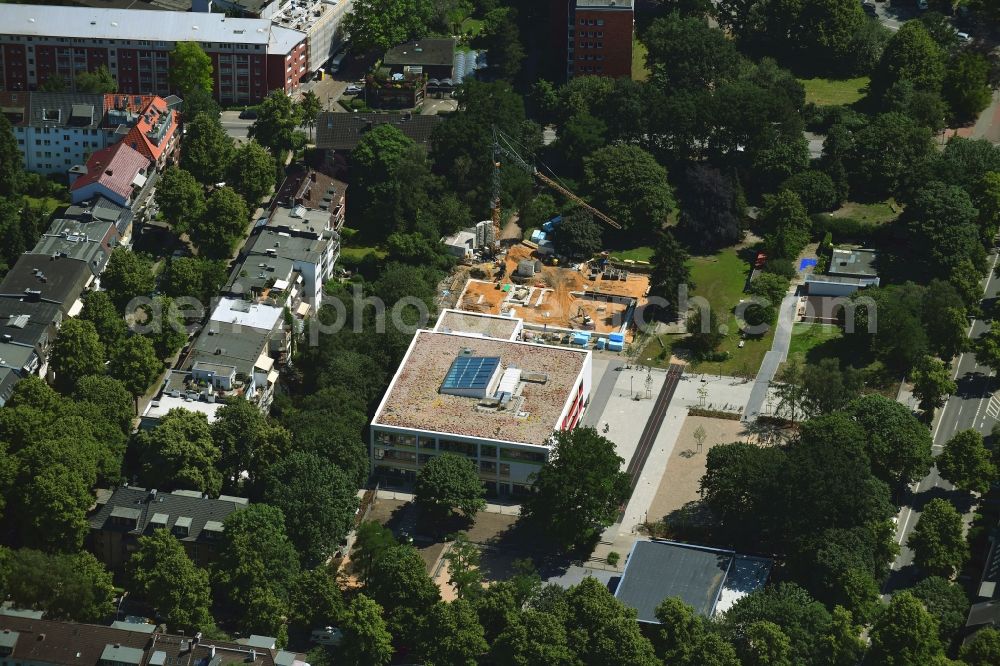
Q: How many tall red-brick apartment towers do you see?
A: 1